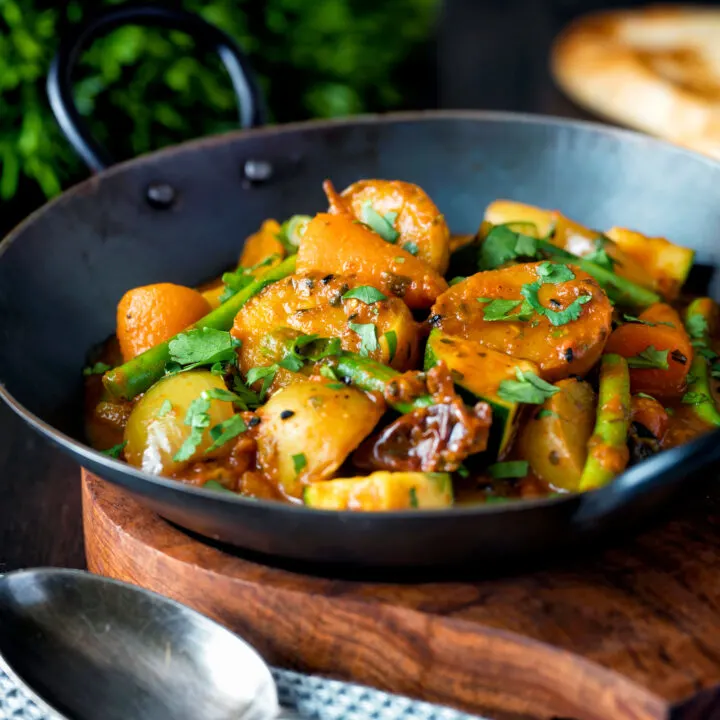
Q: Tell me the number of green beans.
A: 5